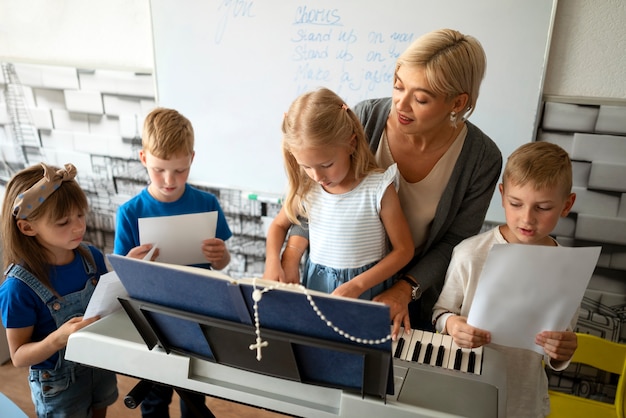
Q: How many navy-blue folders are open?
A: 1